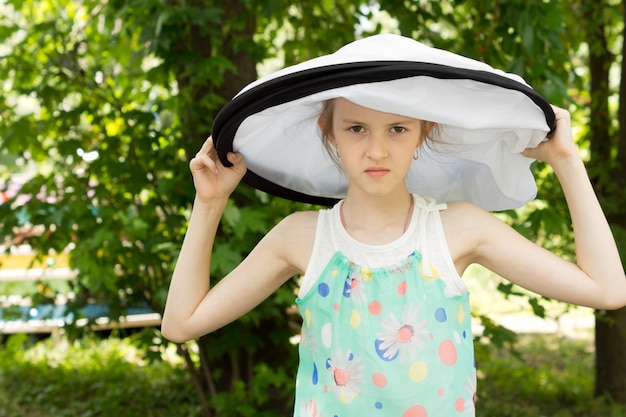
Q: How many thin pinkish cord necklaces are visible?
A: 1